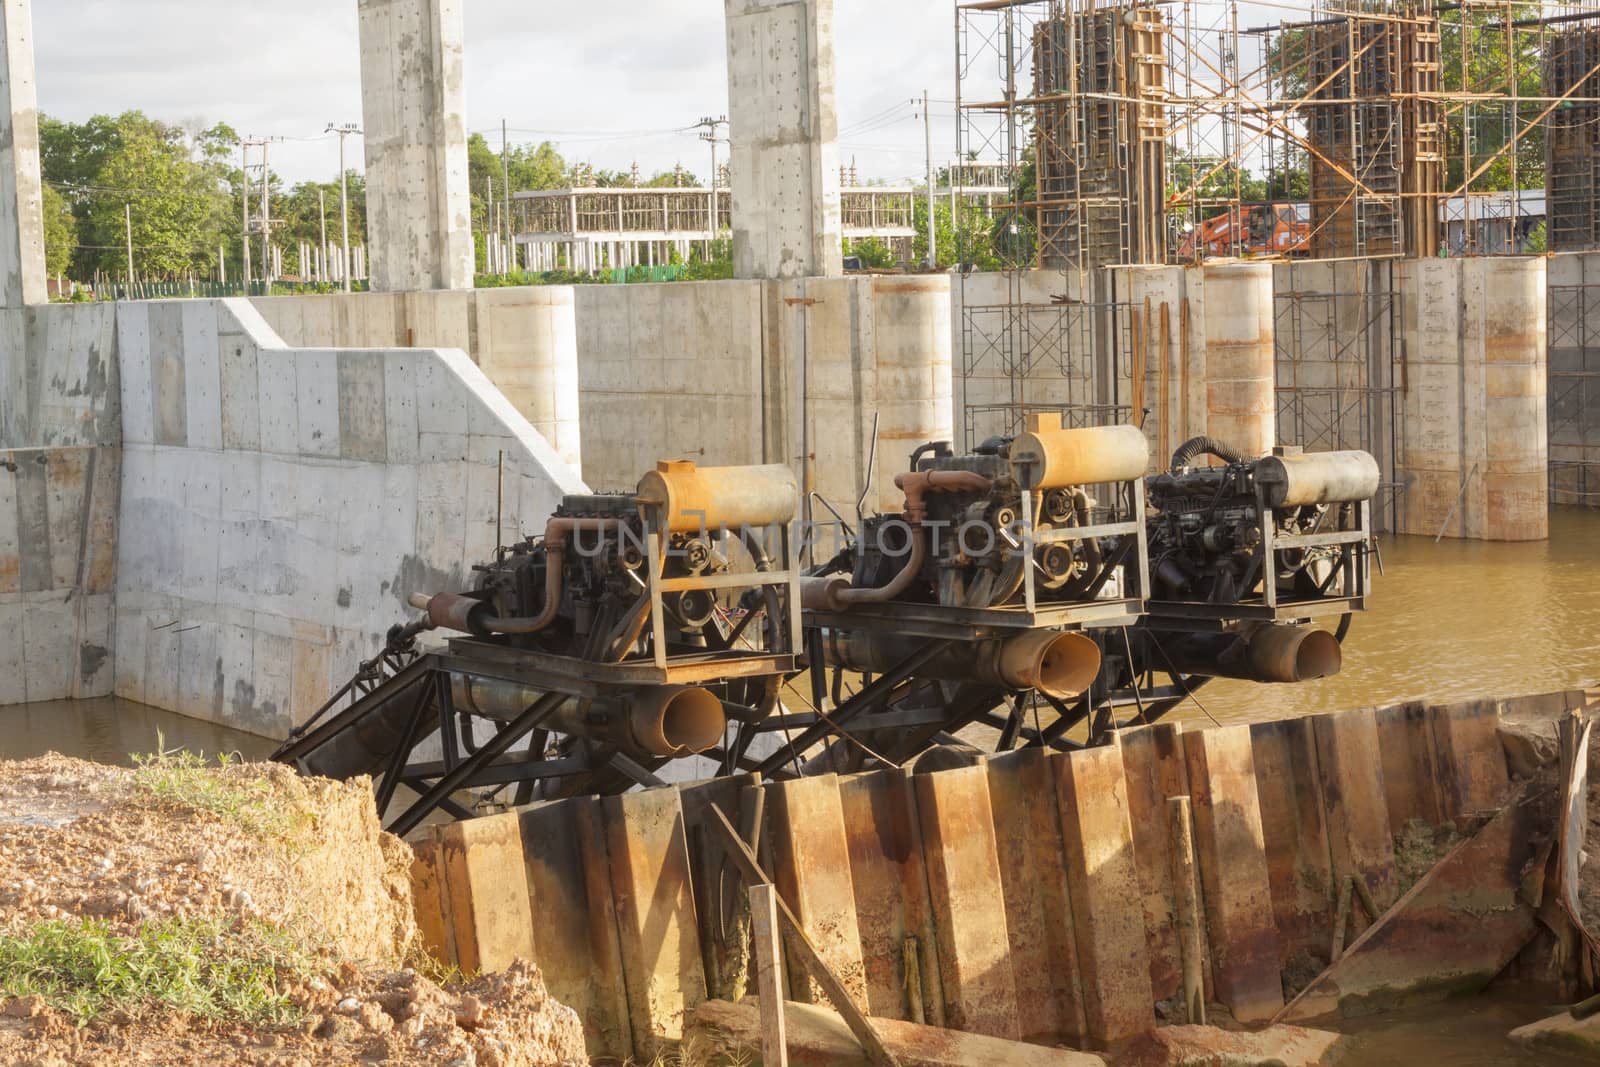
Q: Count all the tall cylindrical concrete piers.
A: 4